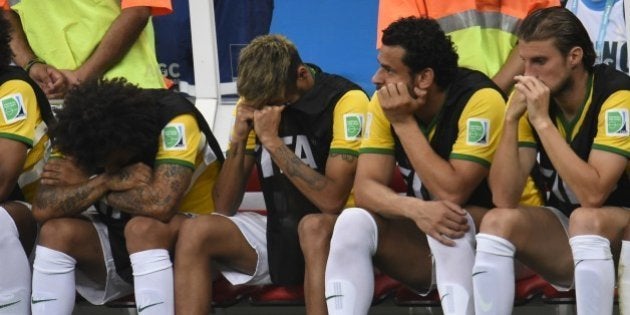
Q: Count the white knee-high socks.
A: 8